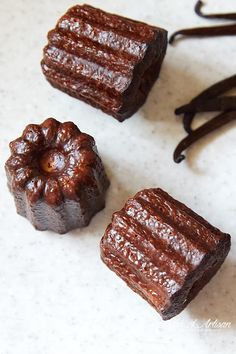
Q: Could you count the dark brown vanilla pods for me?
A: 5